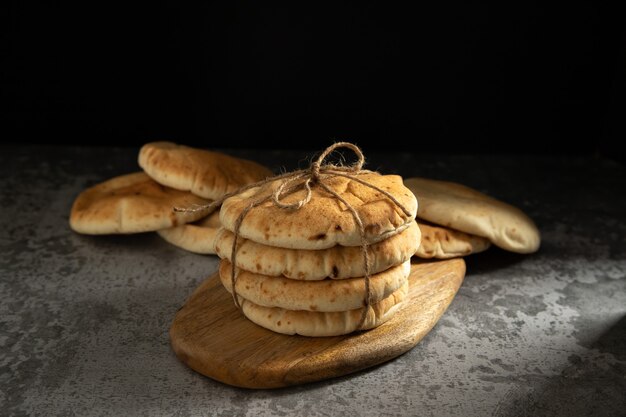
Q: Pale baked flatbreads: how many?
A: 9